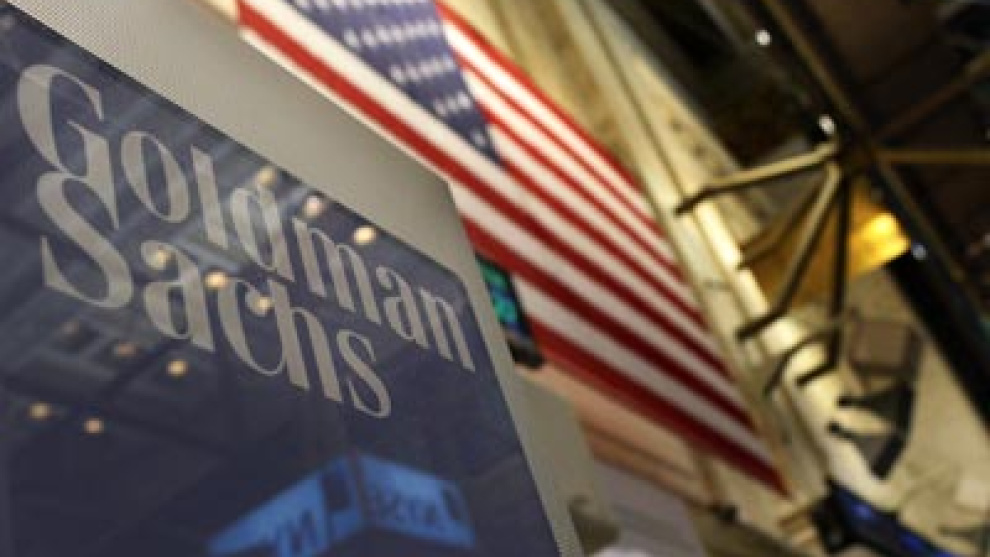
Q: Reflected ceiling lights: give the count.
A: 10